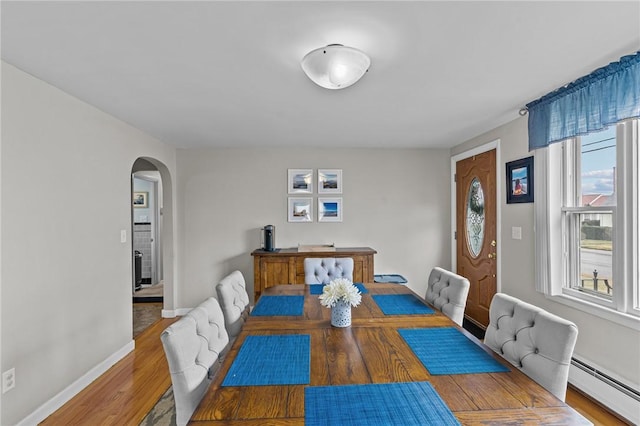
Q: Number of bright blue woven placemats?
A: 6